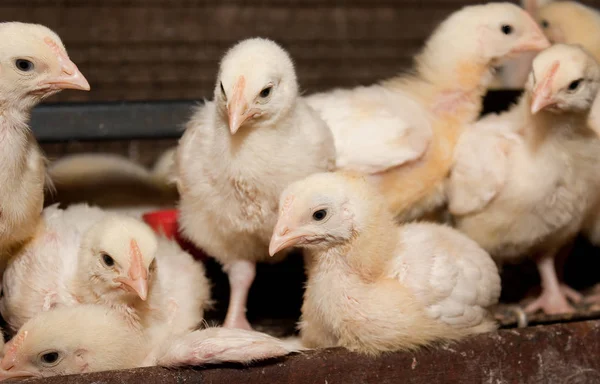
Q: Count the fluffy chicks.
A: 8